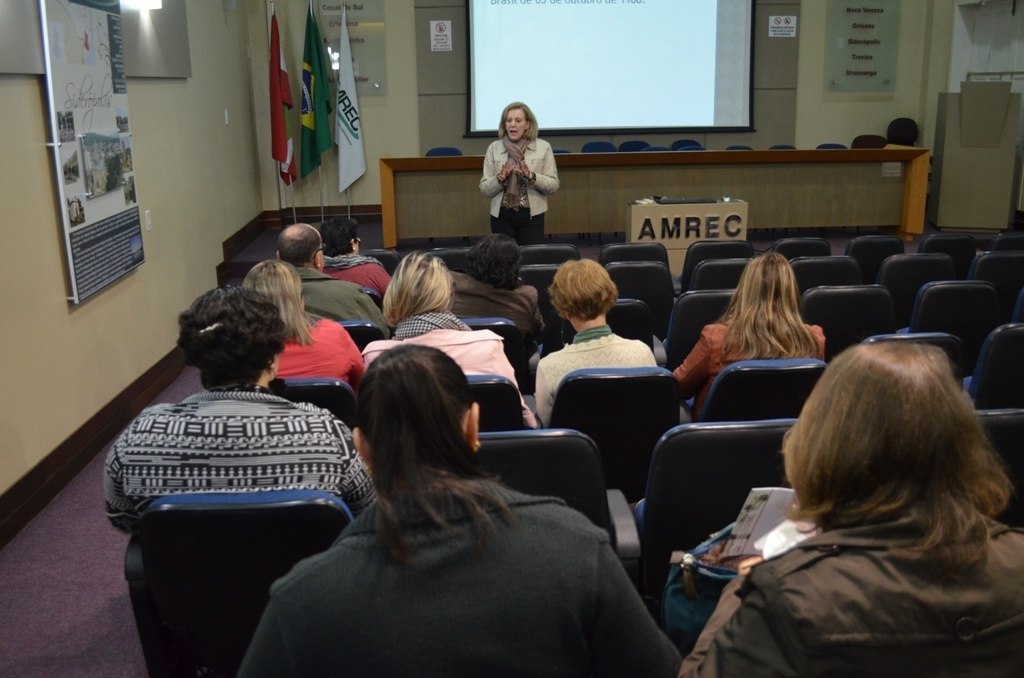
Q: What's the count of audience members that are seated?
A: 10